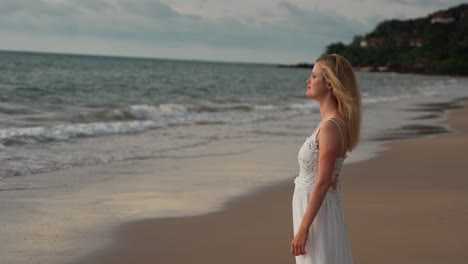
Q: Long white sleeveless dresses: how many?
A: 1